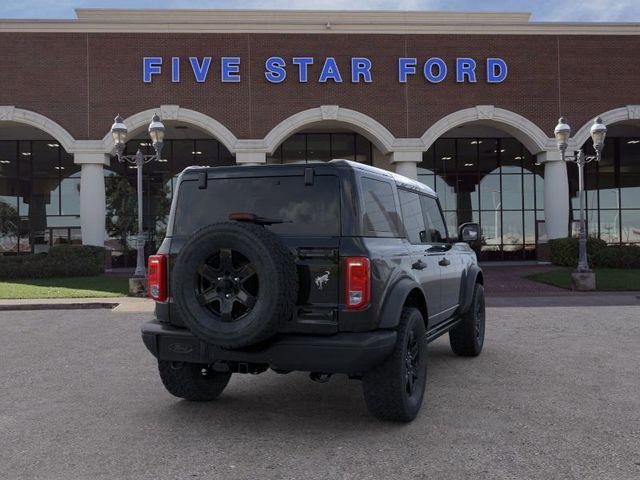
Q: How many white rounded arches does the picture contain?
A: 5